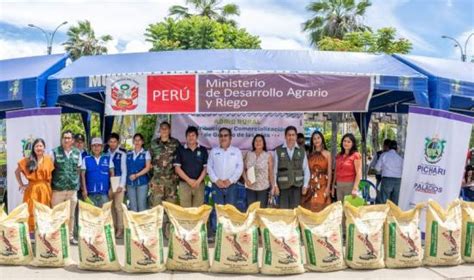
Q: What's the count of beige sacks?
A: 12